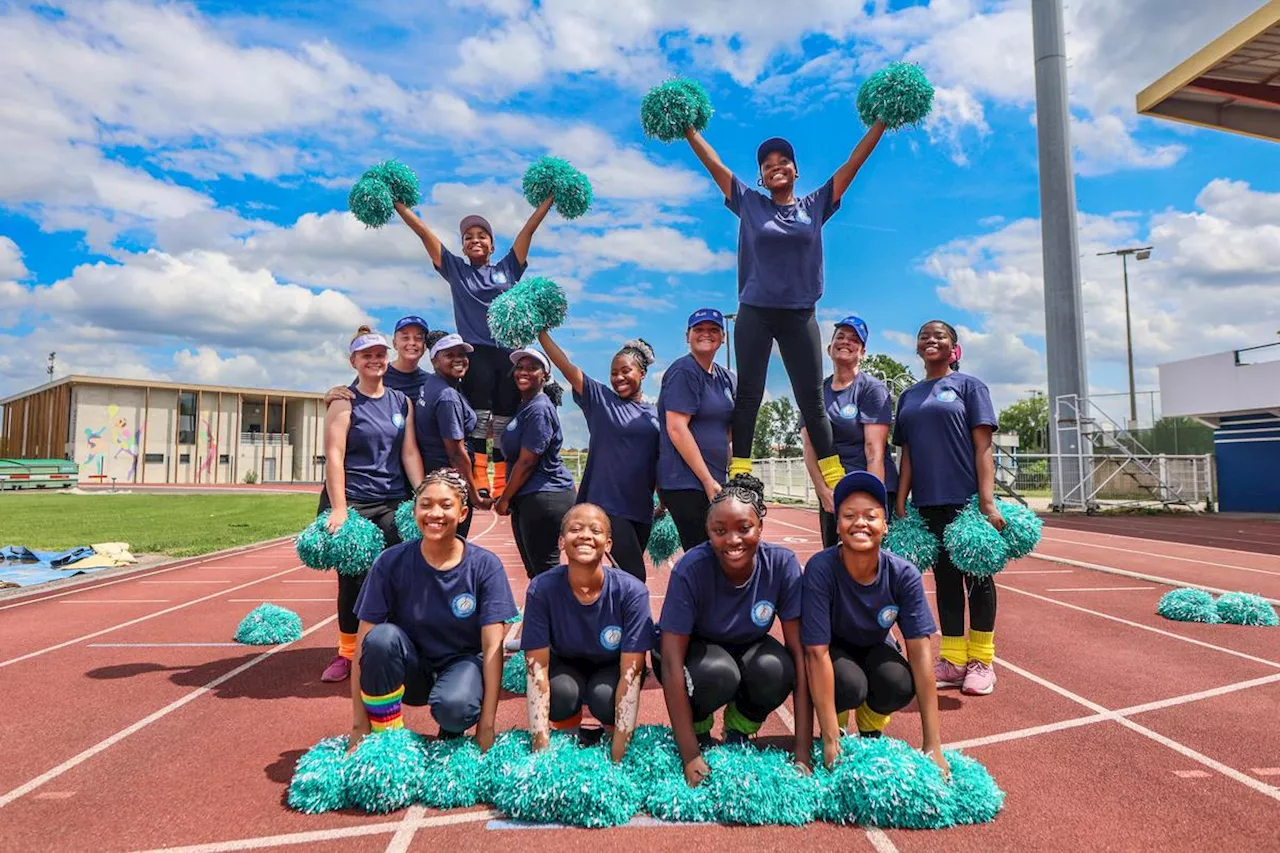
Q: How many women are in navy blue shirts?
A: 14